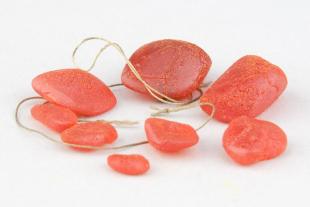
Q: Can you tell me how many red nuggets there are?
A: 8